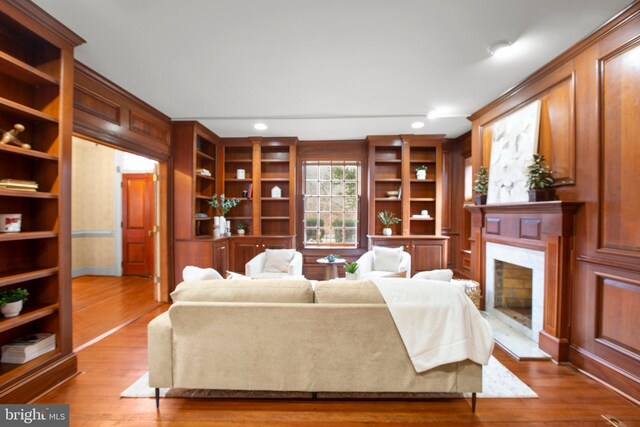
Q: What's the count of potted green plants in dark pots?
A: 2